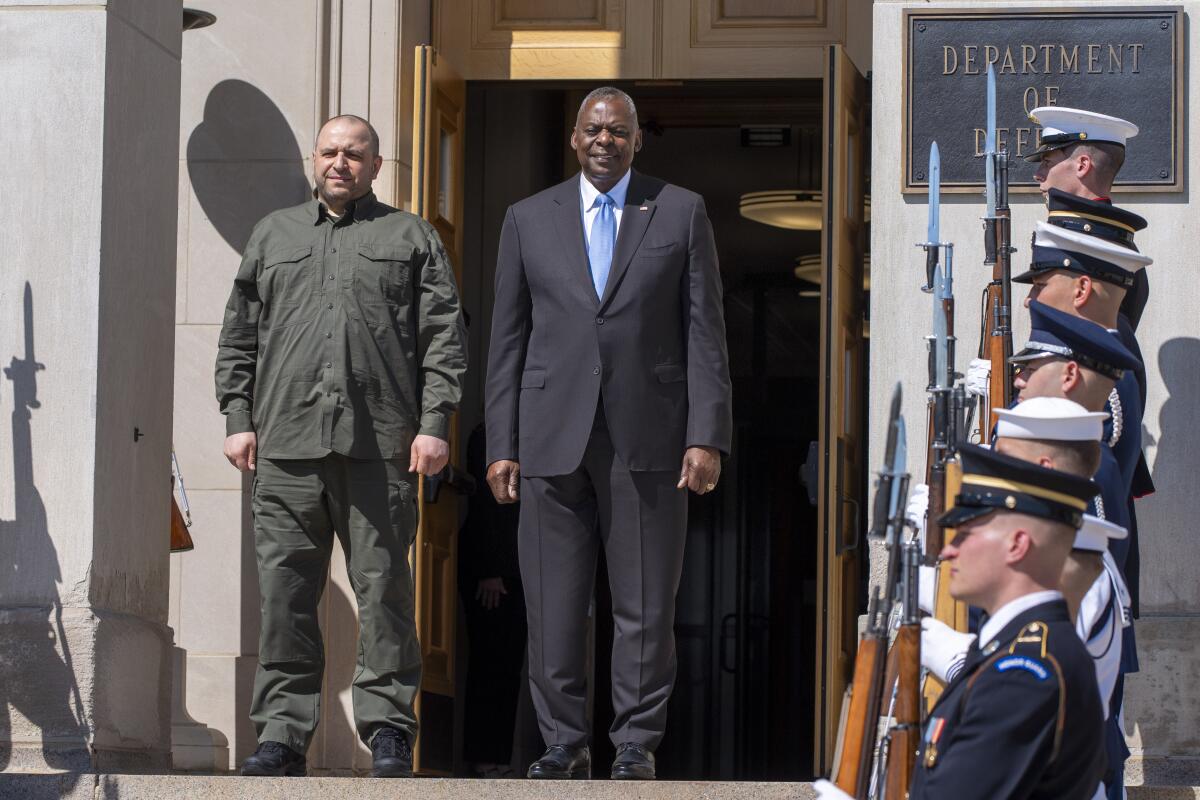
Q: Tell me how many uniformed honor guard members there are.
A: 7